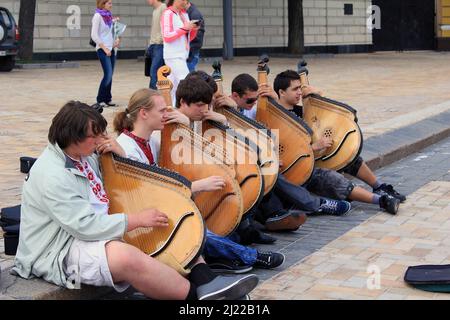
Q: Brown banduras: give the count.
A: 6